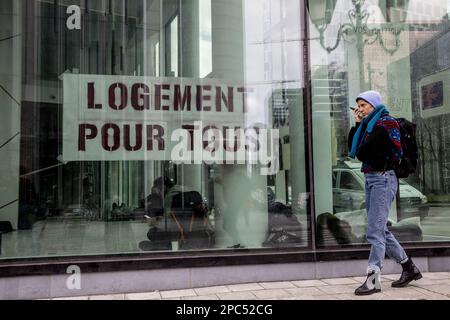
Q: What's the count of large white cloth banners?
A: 1